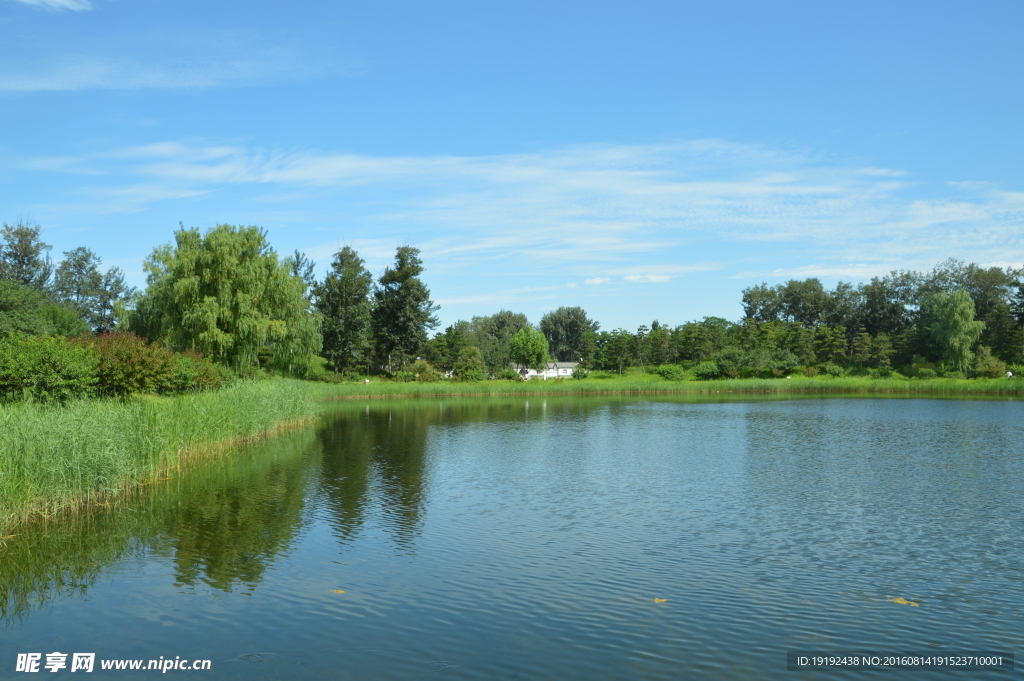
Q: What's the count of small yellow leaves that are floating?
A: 3